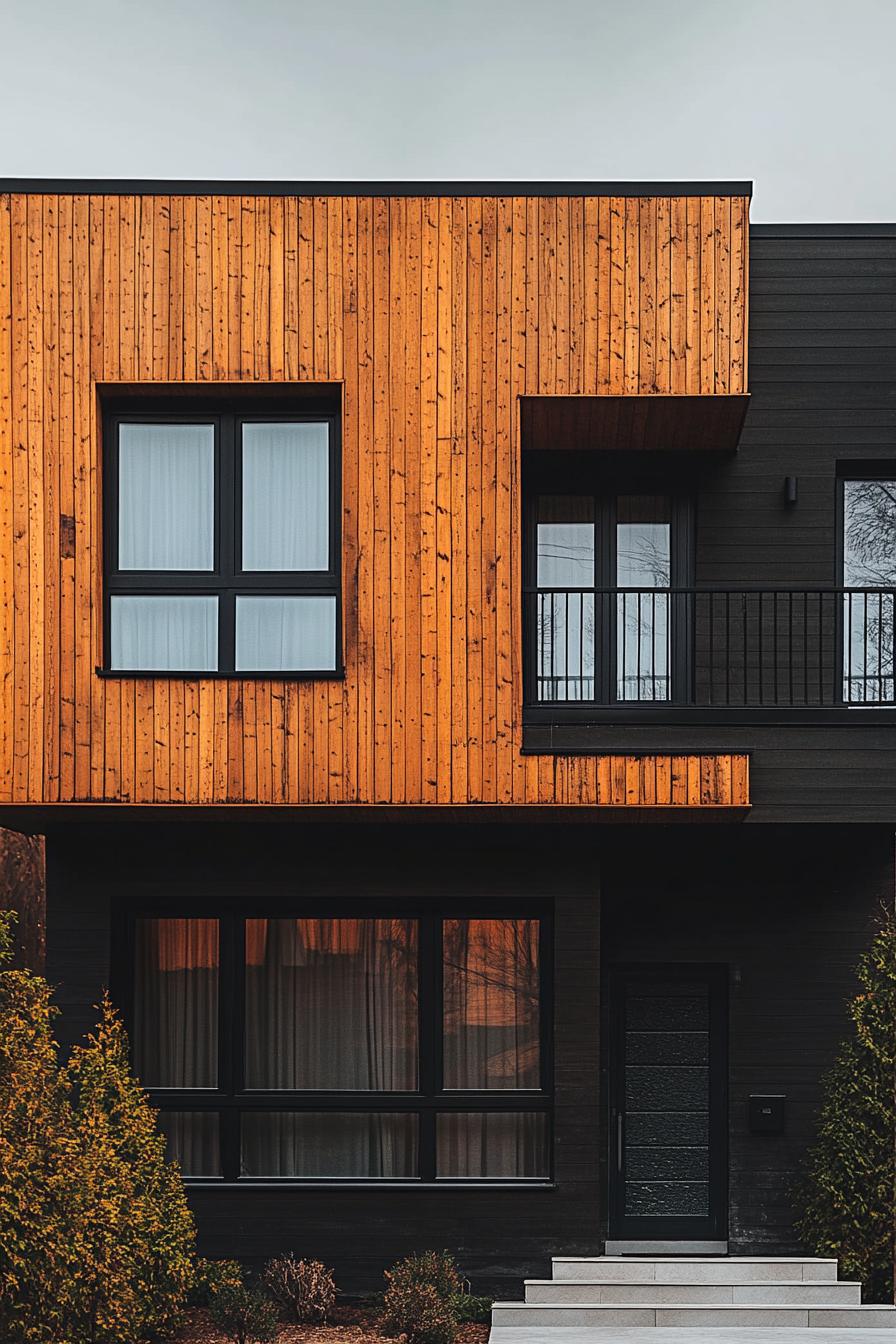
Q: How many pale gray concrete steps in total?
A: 3